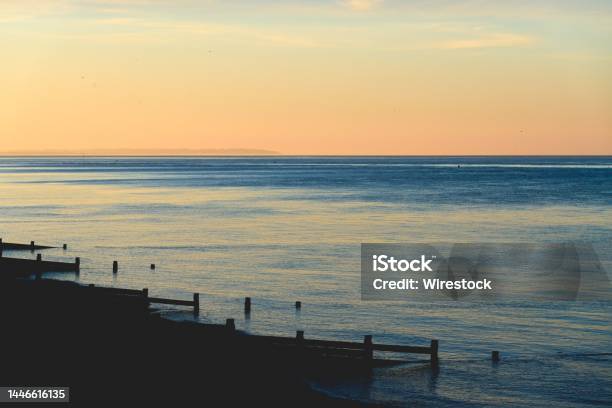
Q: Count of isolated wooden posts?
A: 6